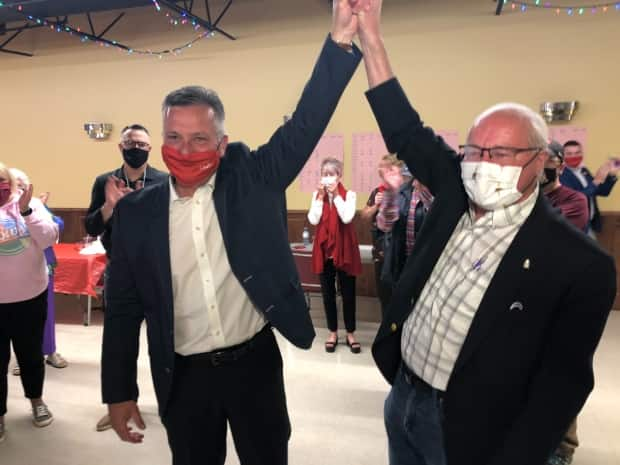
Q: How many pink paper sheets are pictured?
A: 4